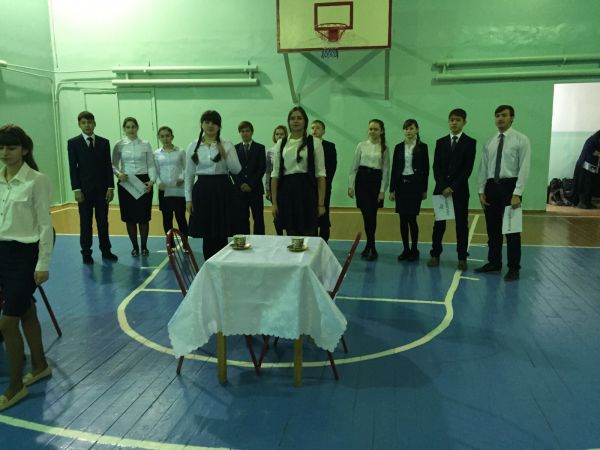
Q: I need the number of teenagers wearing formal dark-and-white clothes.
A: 13